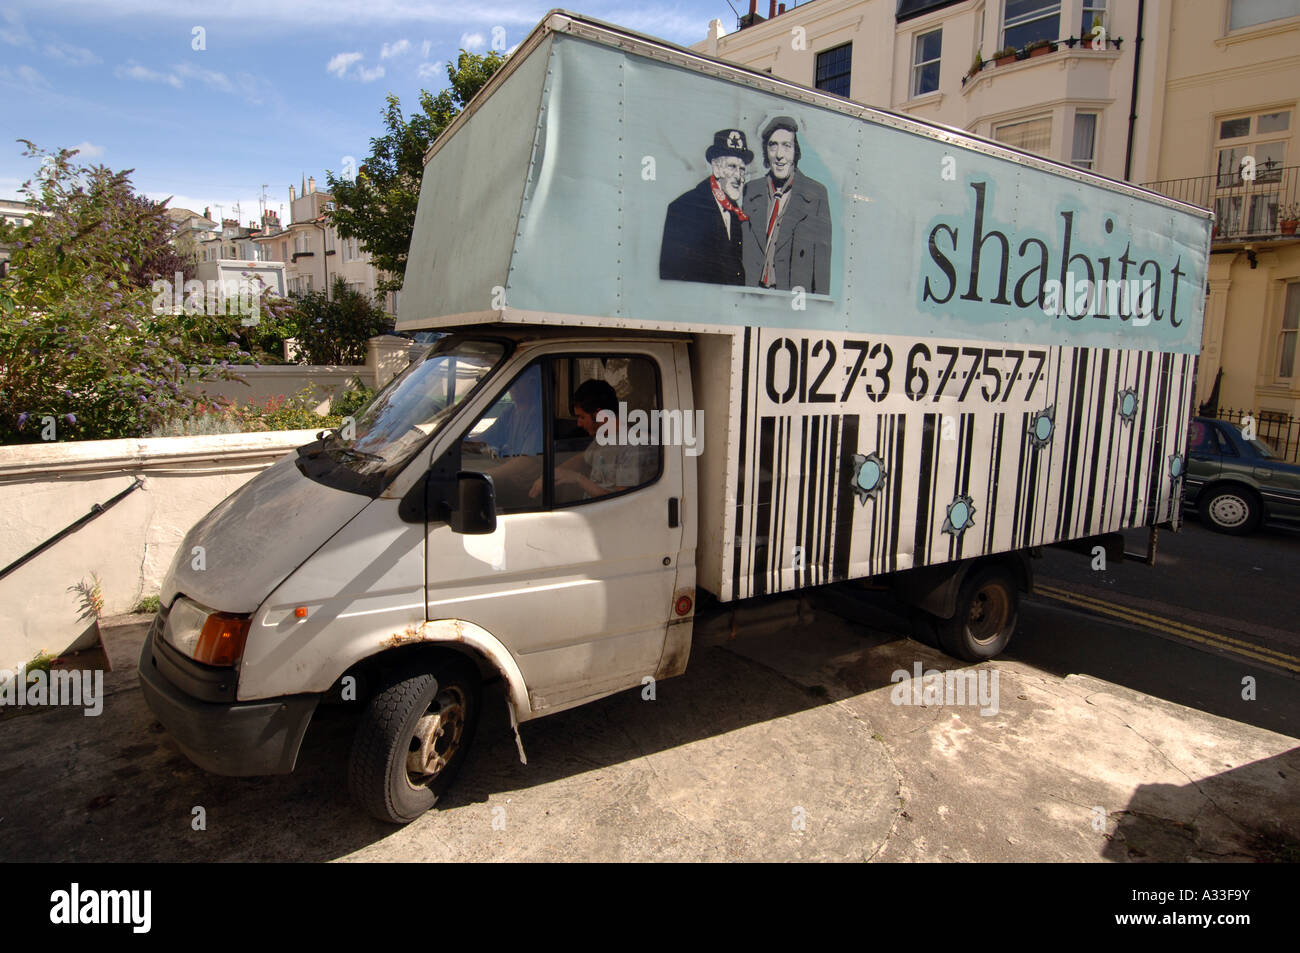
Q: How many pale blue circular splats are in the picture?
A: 5